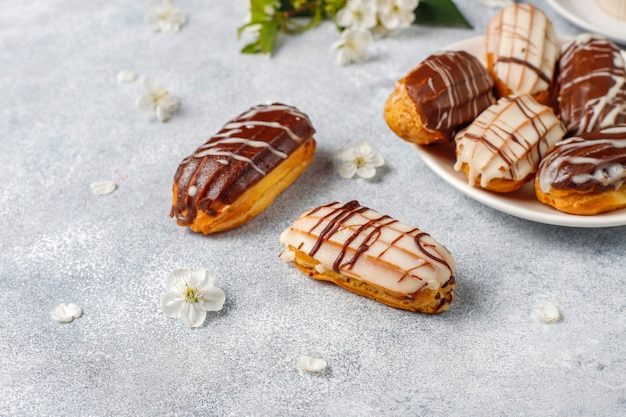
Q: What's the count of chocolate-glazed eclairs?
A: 4